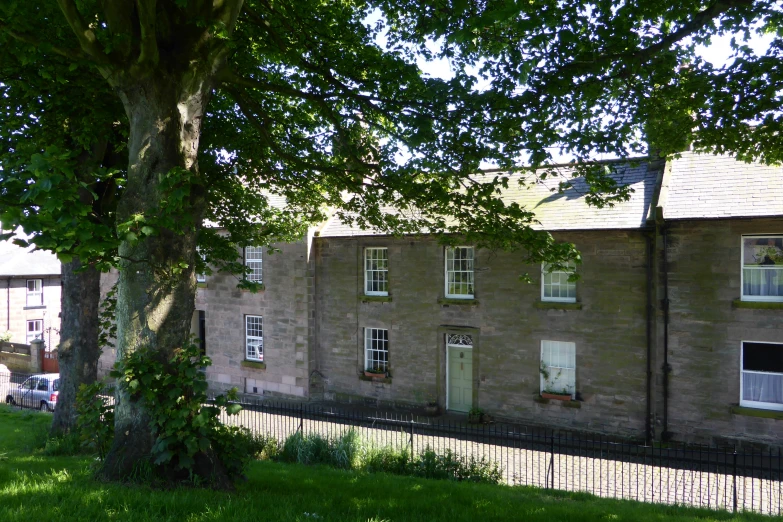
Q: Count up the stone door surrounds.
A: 1